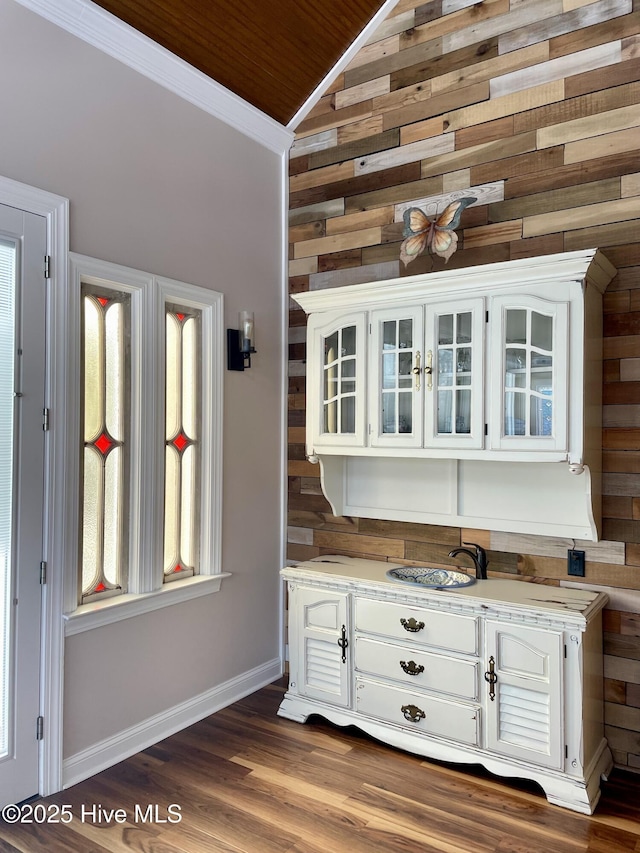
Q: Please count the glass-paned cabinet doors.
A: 4